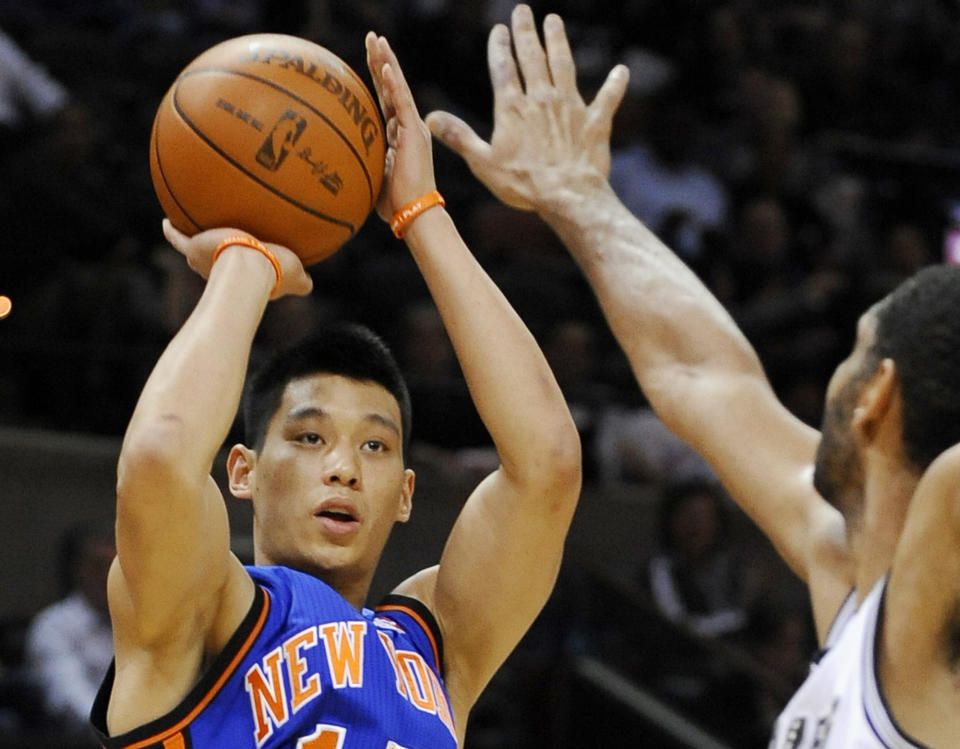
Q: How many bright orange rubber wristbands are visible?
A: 2